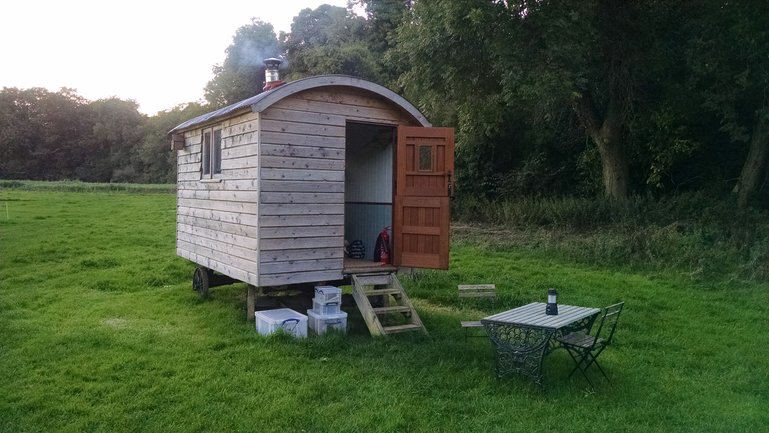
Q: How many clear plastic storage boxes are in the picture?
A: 4